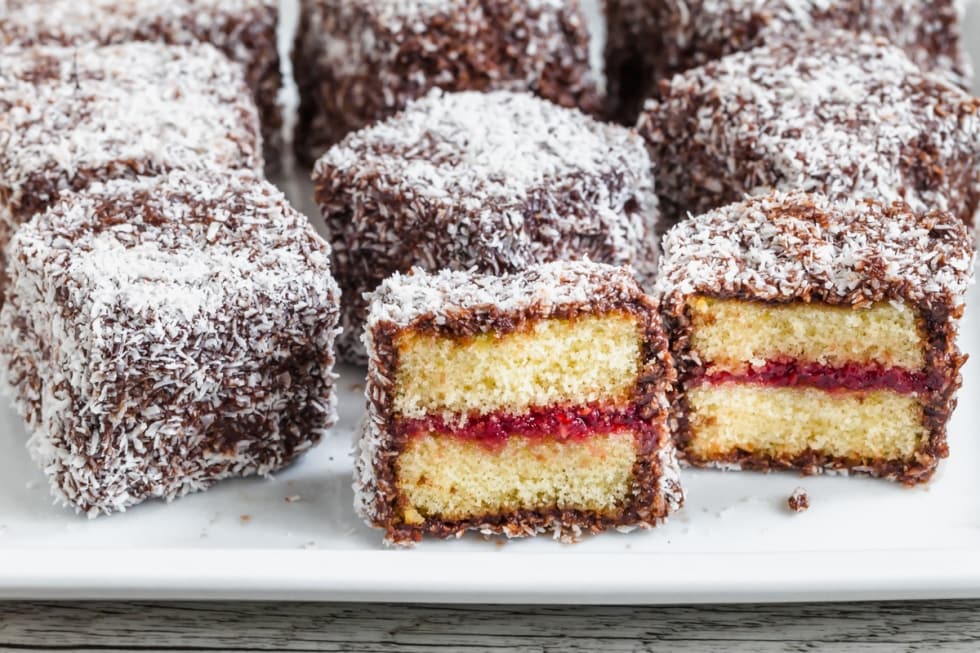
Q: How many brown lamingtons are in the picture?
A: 9